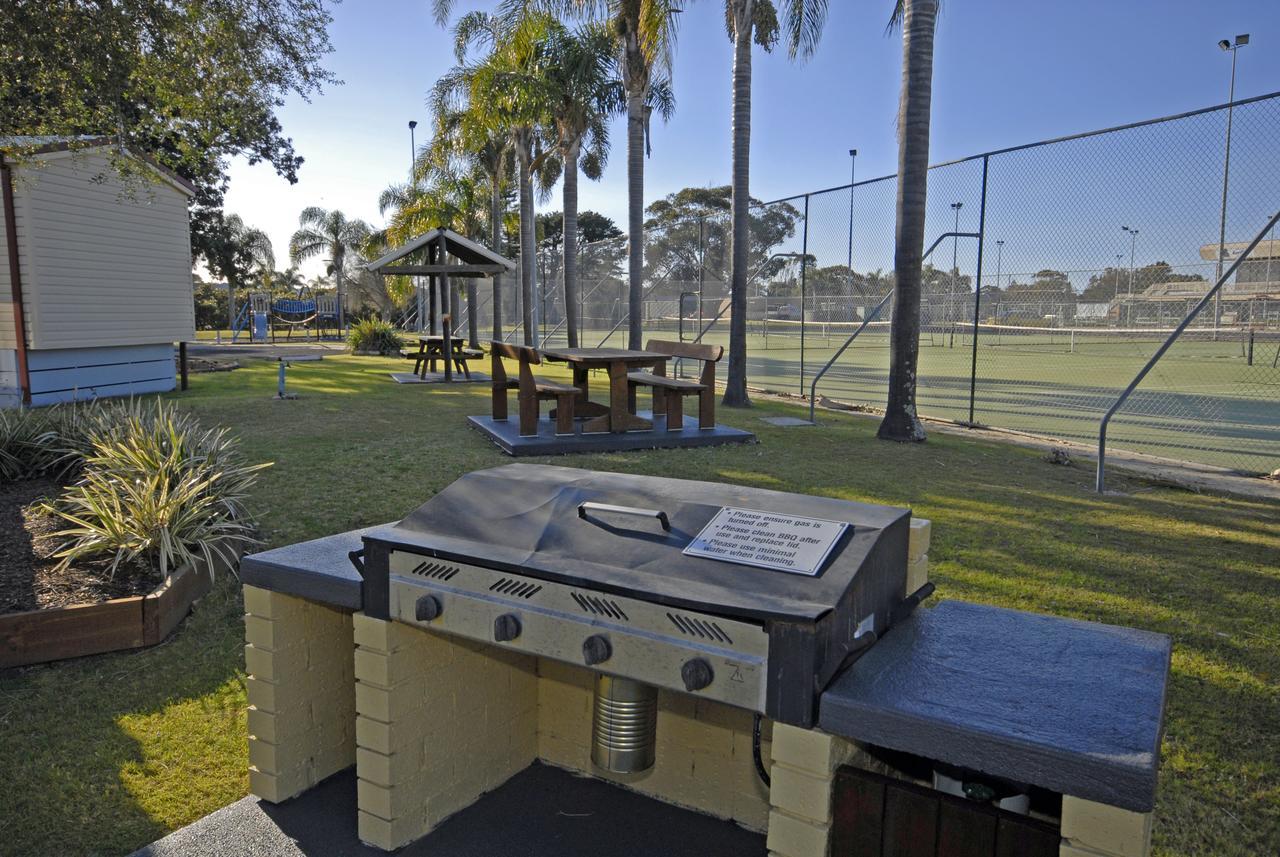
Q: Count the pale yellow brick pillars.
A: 4